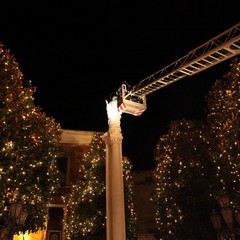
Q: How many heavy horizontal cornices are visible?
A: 1